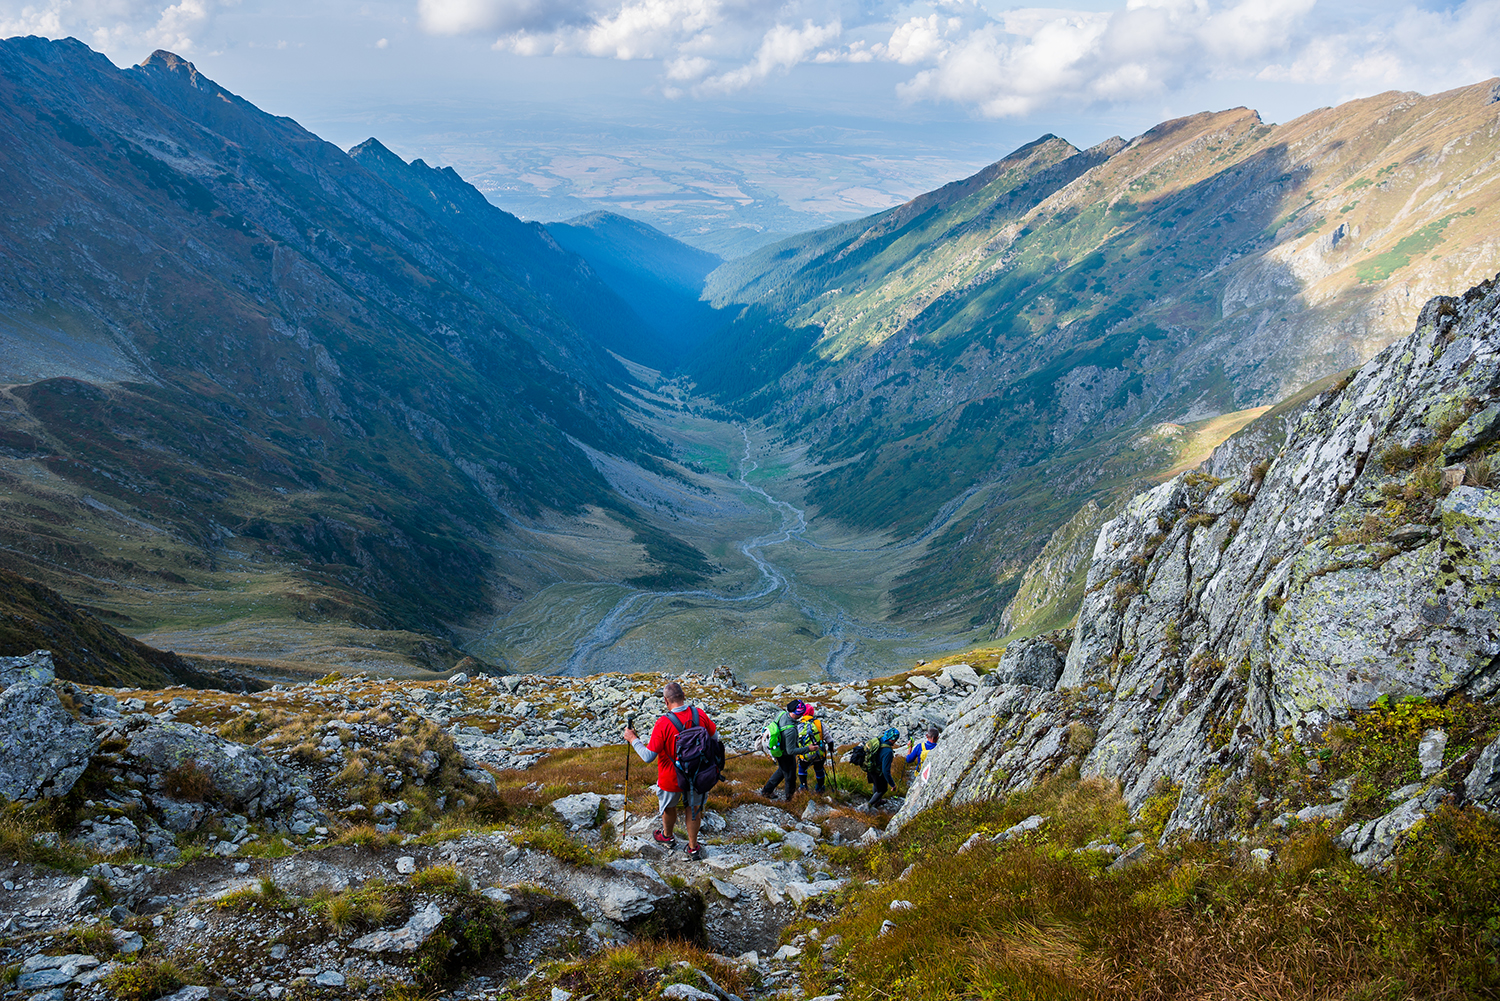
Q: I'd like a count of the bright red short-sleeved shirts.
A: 1